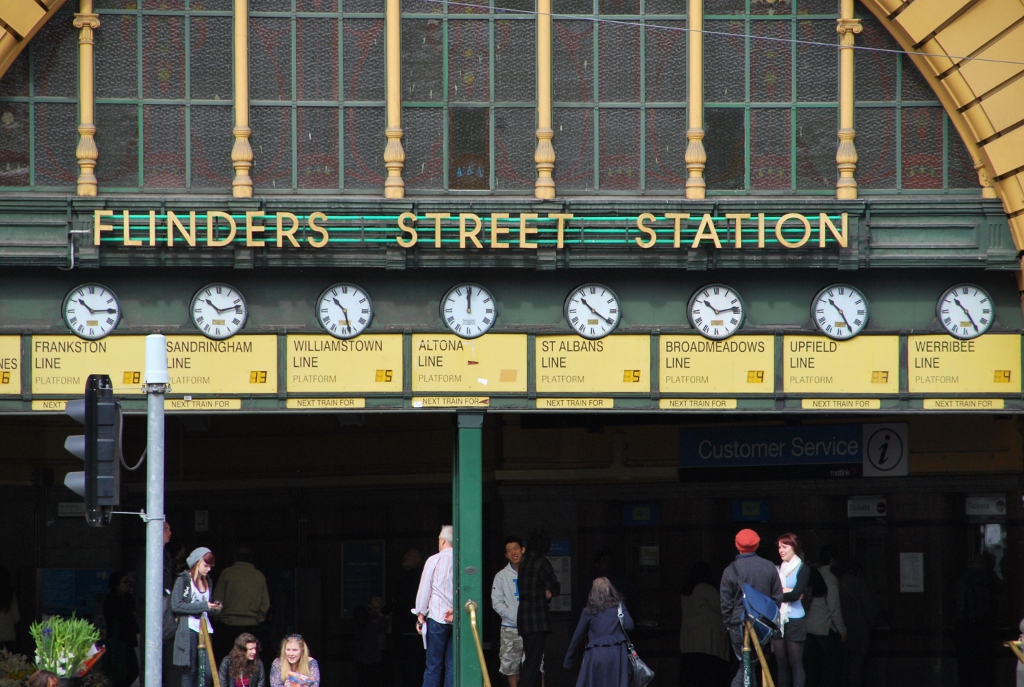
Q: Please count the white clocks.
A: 8